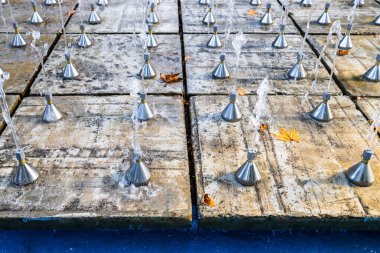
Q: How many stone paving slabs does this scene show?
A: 12